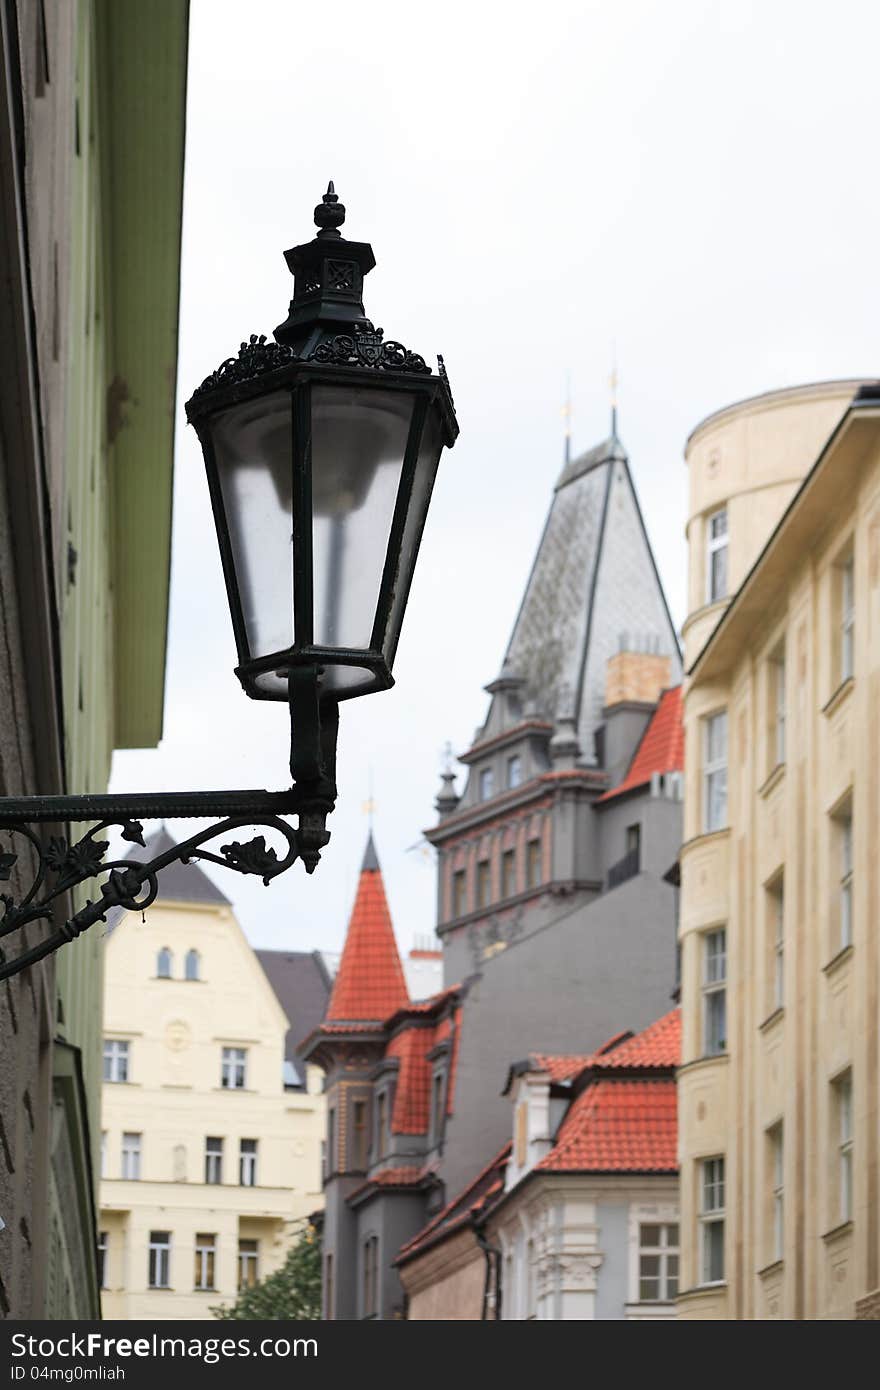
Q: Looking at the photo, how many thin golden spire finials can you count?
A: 3